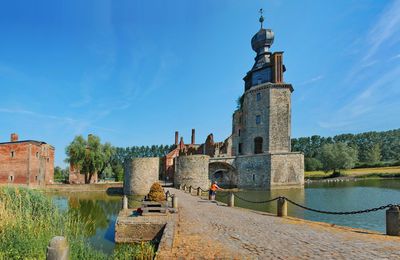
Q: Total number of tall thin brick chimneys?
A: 2